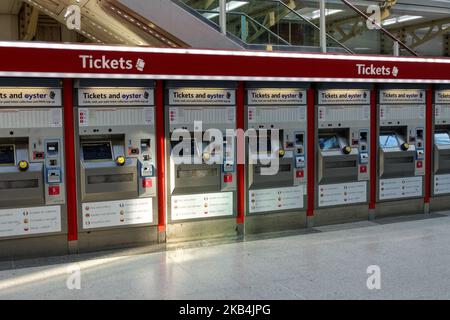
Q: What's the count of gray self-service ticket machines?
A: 7